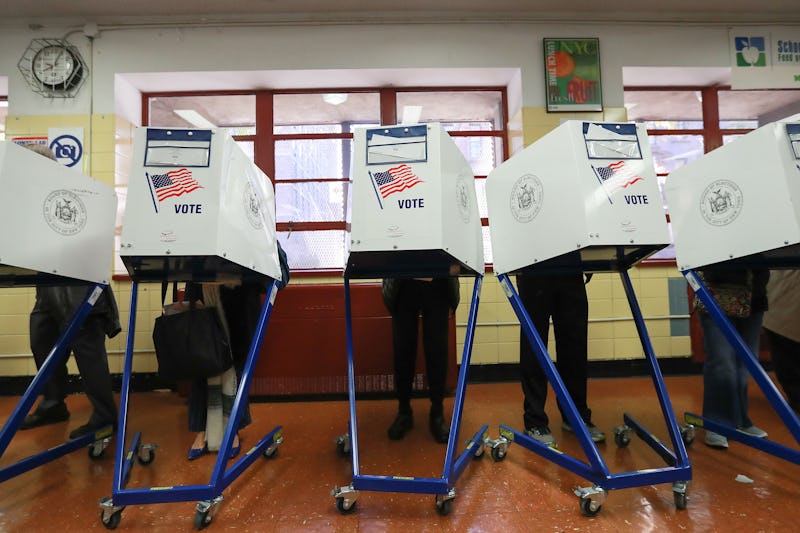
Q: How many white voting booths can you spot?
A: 5